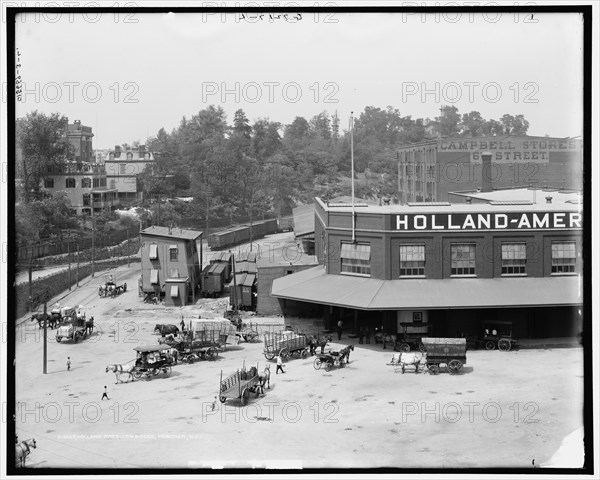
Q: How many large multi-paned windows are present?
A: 5